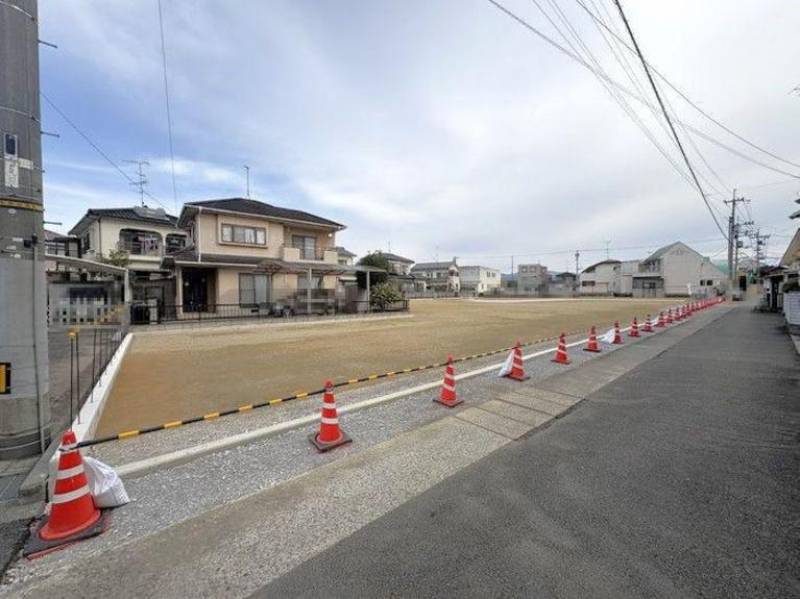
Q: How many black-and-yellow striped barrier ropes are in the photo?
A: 1